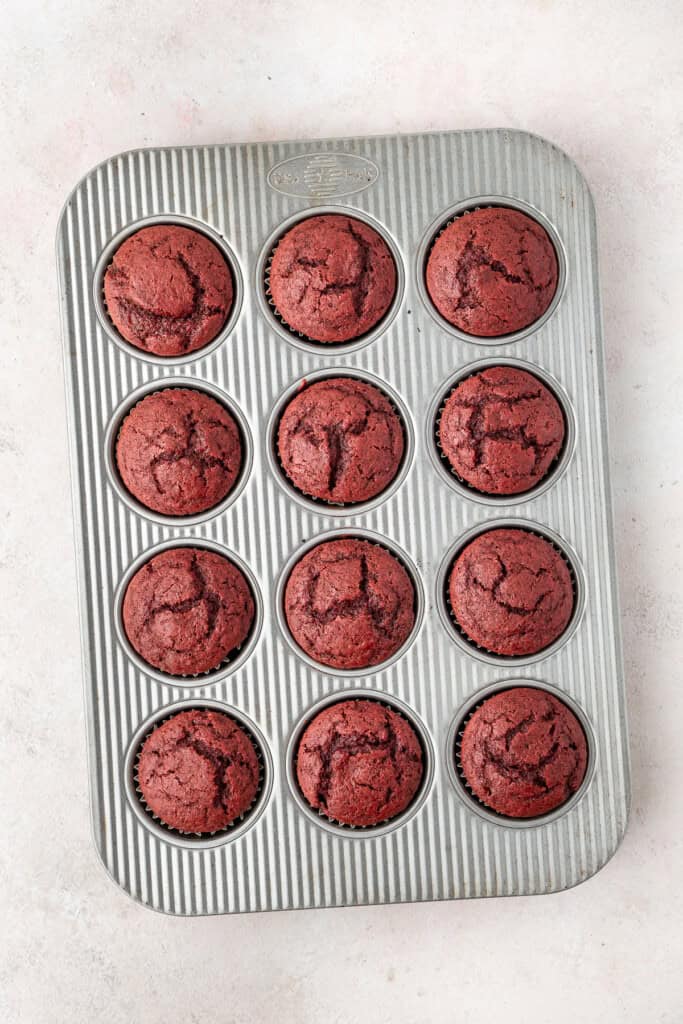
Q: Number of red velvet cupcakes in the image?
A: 12